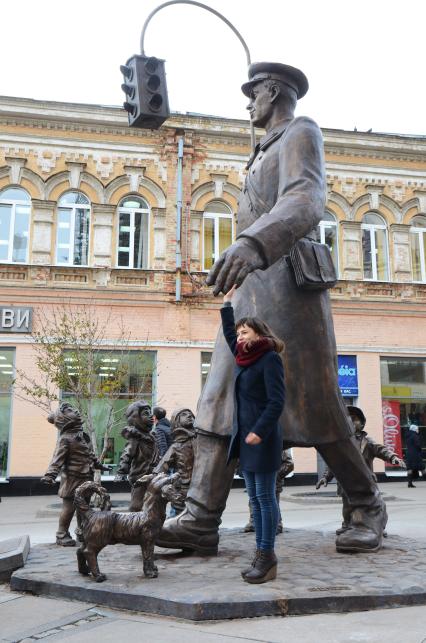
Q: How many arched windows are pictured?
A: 7